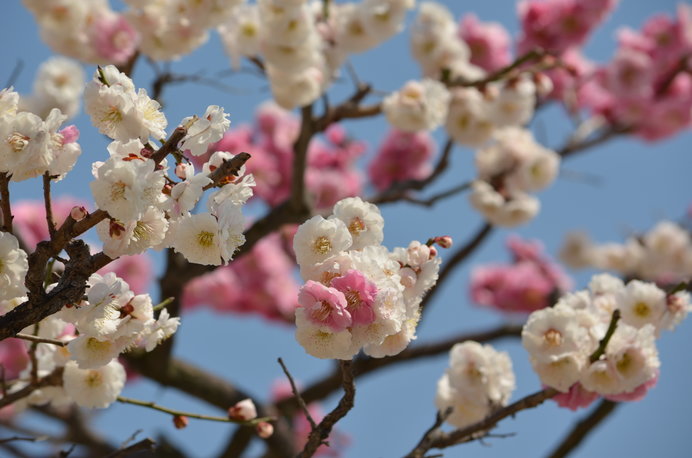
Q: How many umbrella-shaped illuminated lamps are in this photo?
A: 0